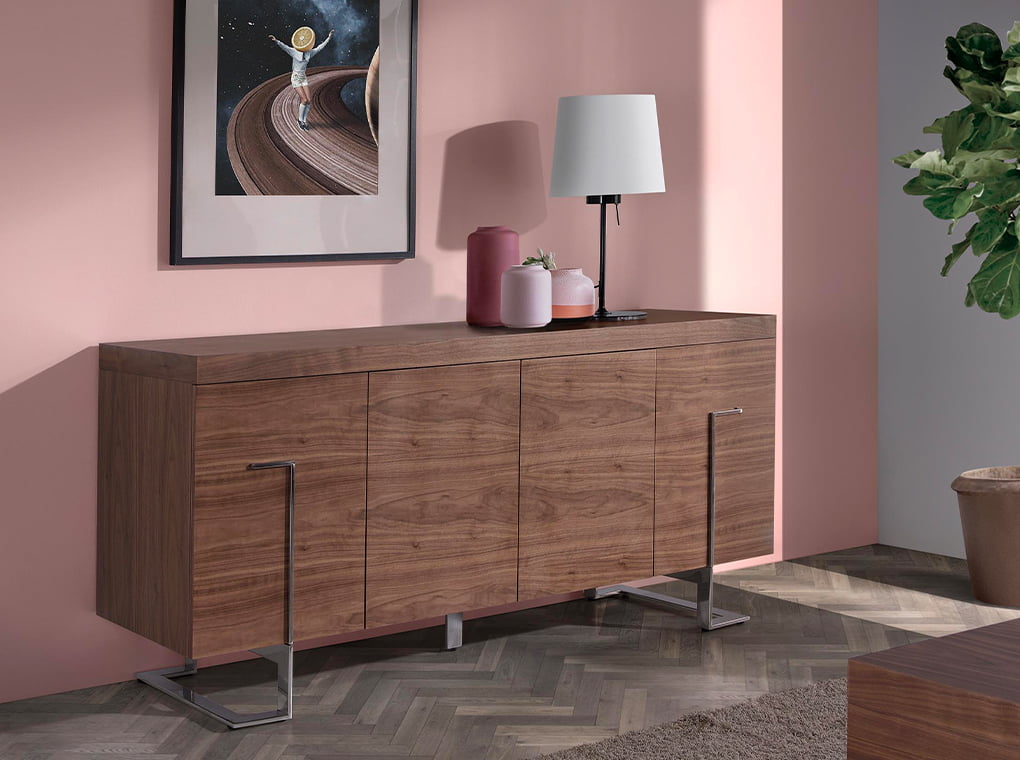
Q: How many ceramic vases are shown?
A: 3